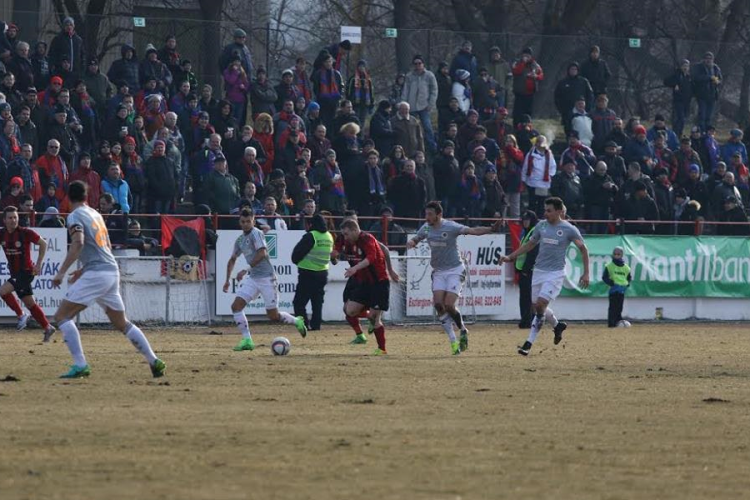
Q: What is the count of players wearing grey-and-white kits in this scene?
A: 4